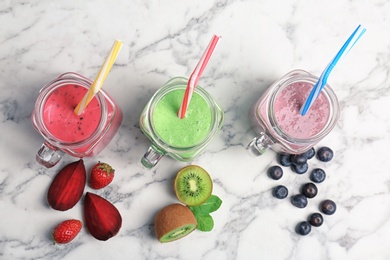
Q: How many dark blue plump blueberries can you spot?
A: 13